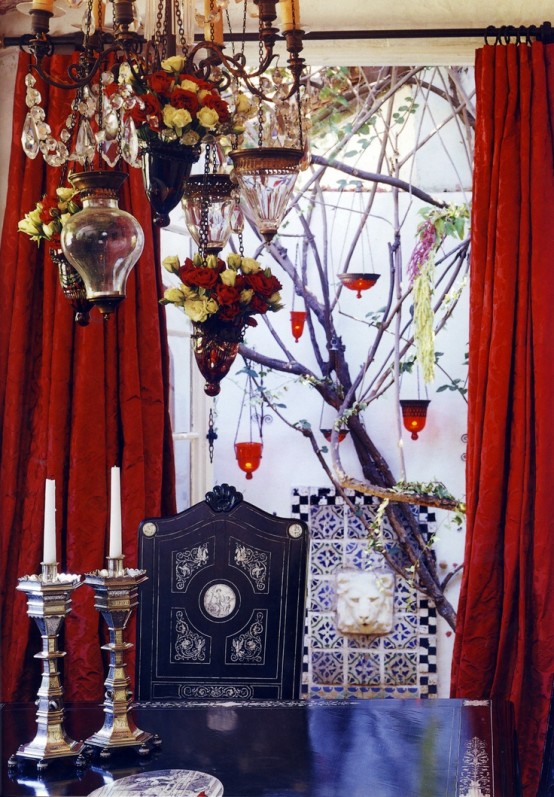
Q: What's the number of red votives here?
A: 5